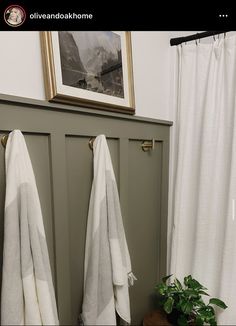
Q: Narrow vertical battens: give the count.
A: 3